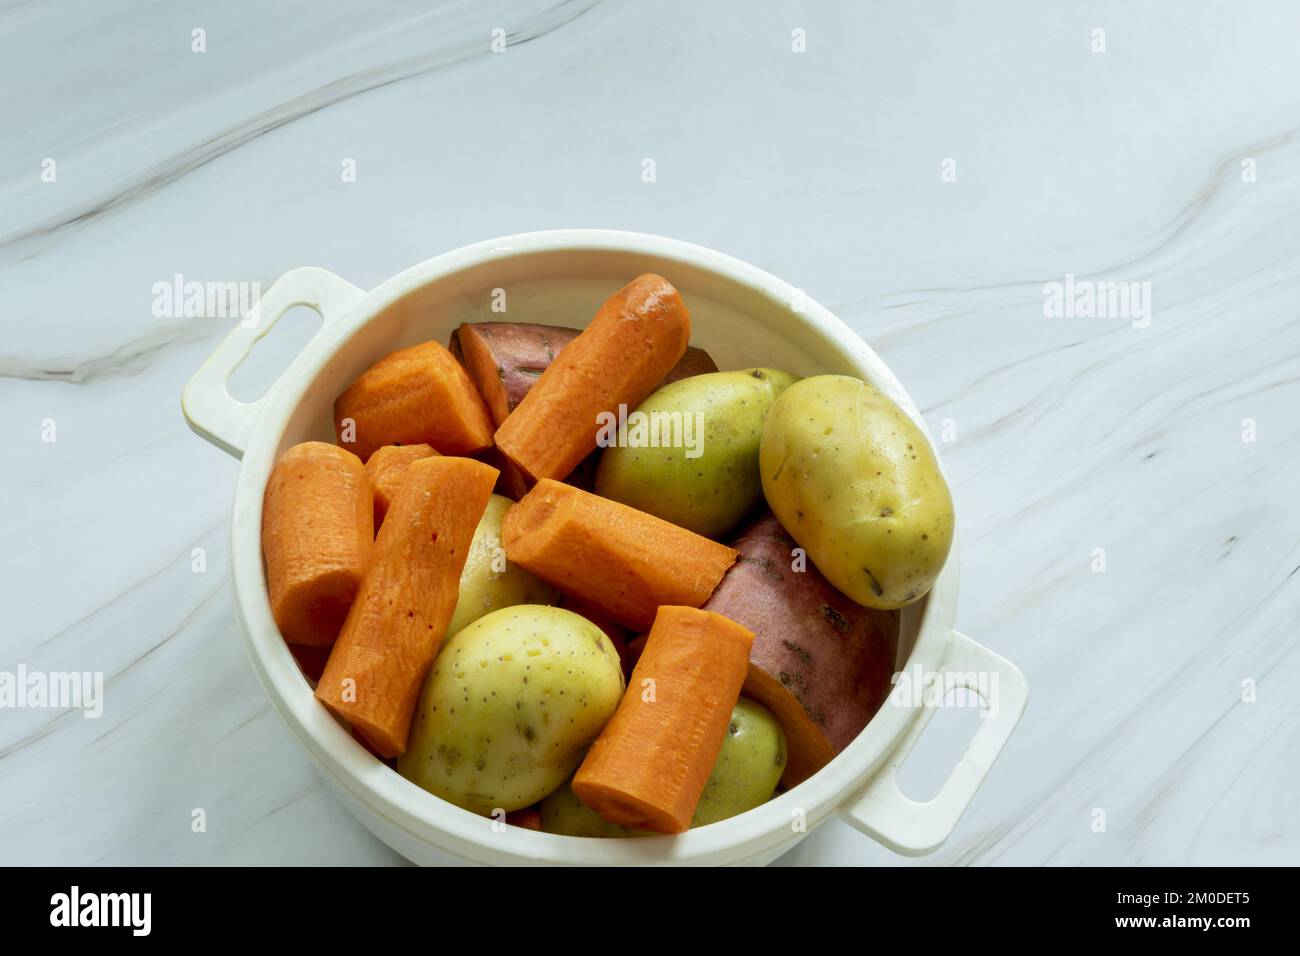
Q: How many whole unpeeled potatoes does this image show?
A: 5